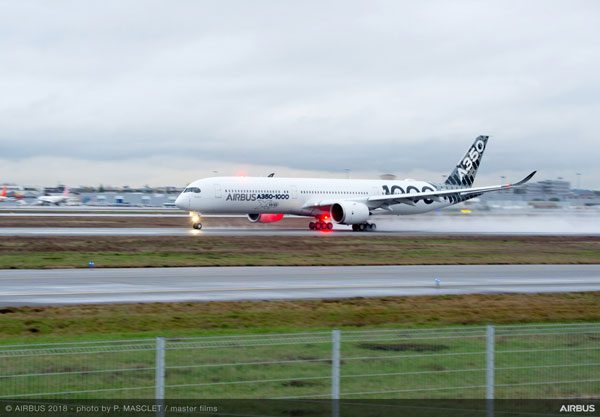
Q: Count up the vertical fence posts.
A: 3